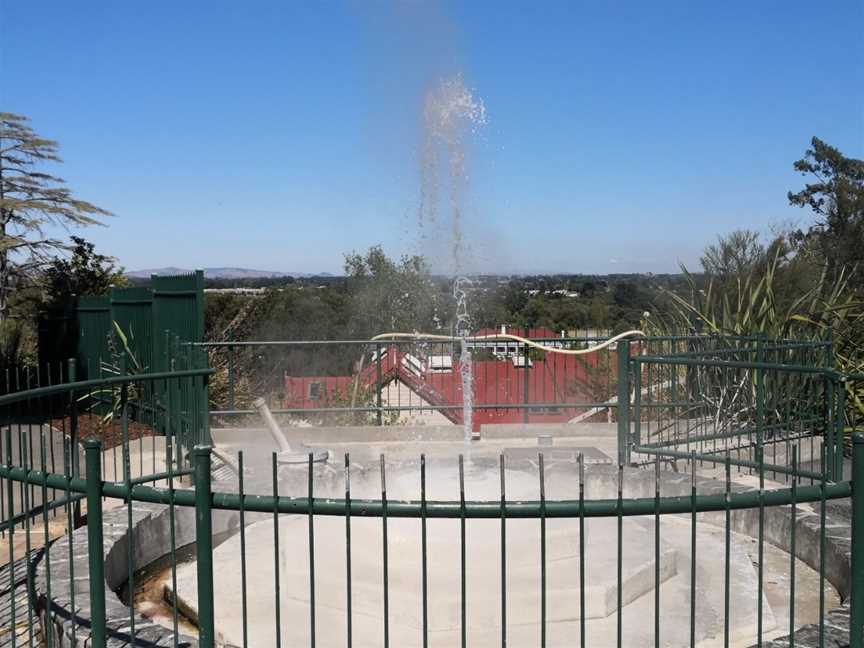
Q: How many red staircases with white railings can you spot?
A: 0